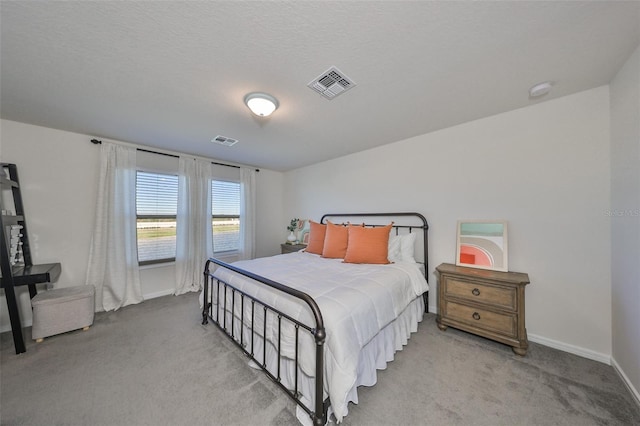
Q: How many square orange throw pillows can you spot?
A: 3